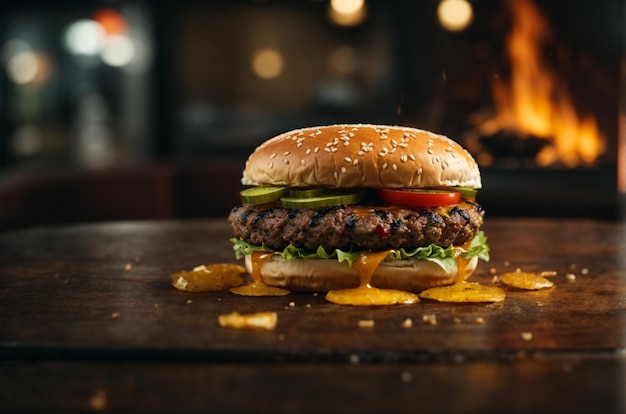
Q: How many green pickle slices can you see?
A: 4